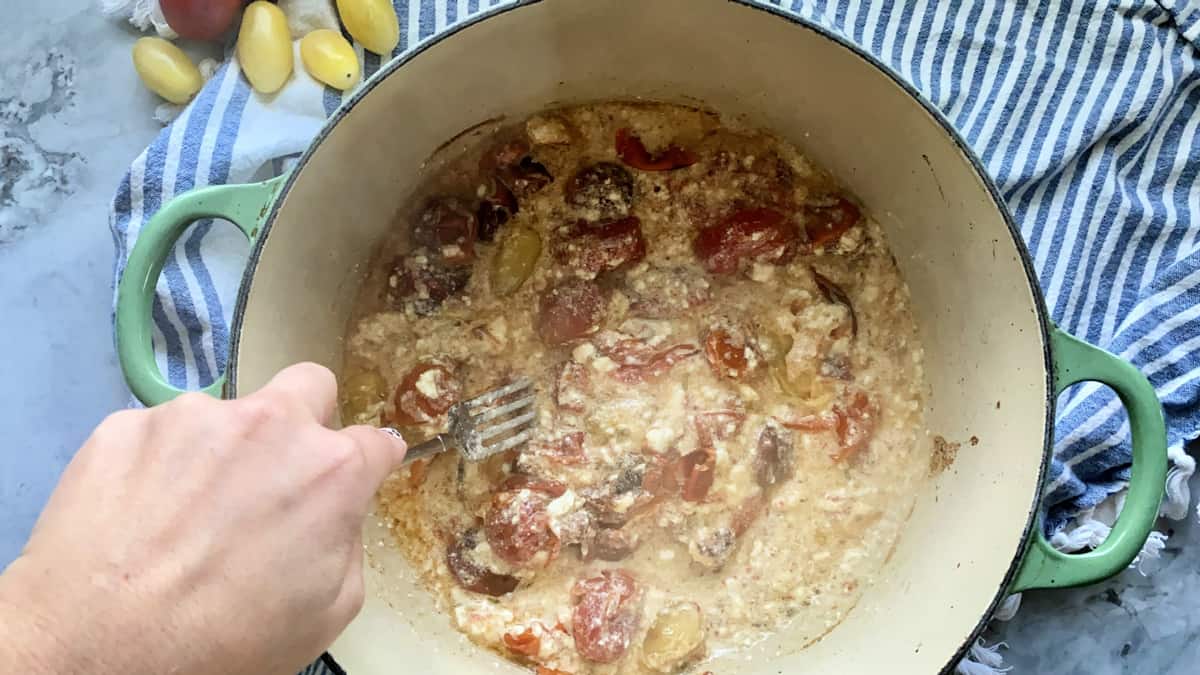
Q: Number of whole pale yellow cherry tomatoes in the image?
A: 4